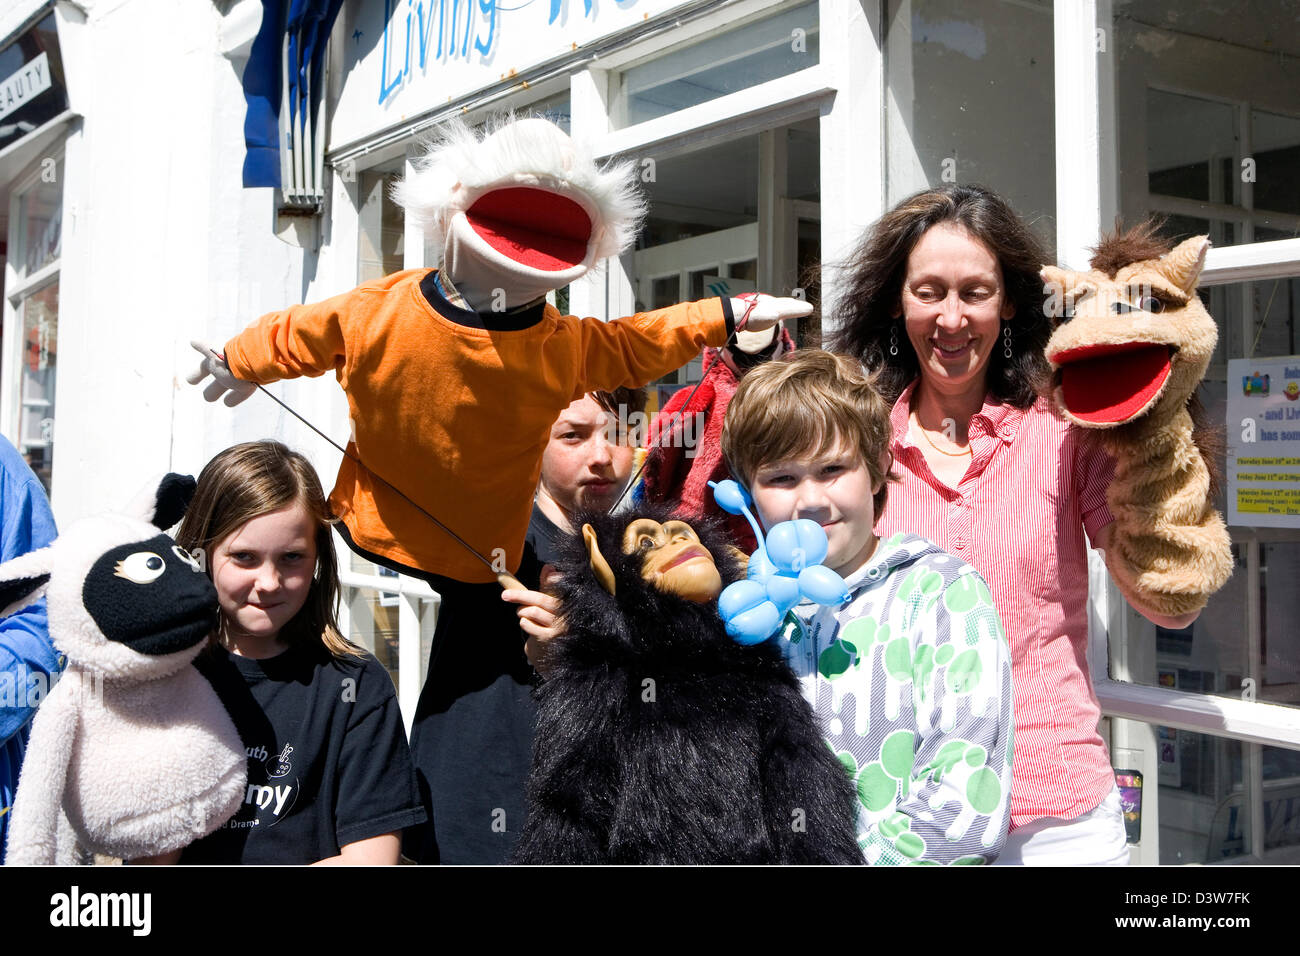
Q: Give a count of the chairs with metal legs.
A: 0